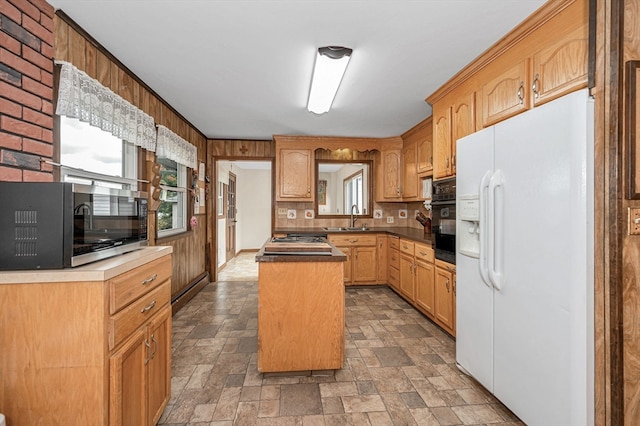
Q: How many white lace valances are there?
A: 2